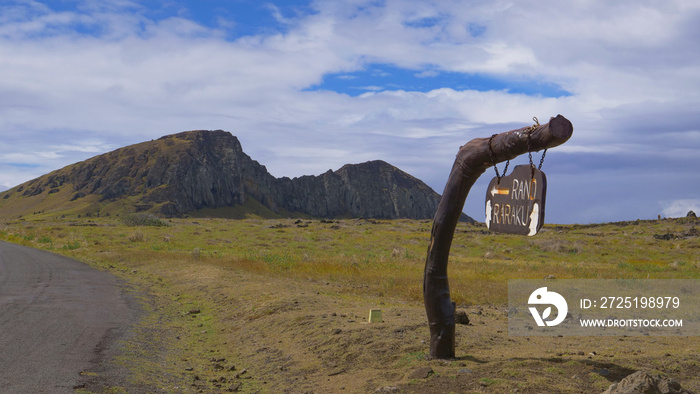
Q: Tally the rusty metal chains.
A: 2